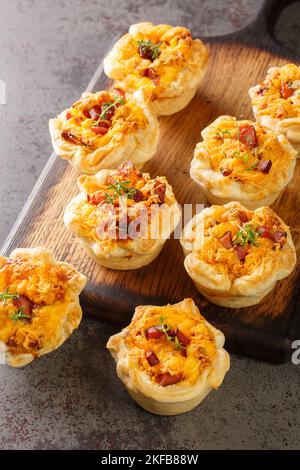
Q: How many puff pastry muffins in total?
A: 8